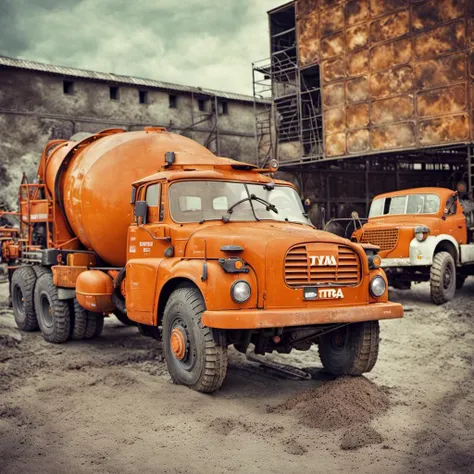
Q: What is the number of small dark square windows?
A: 6